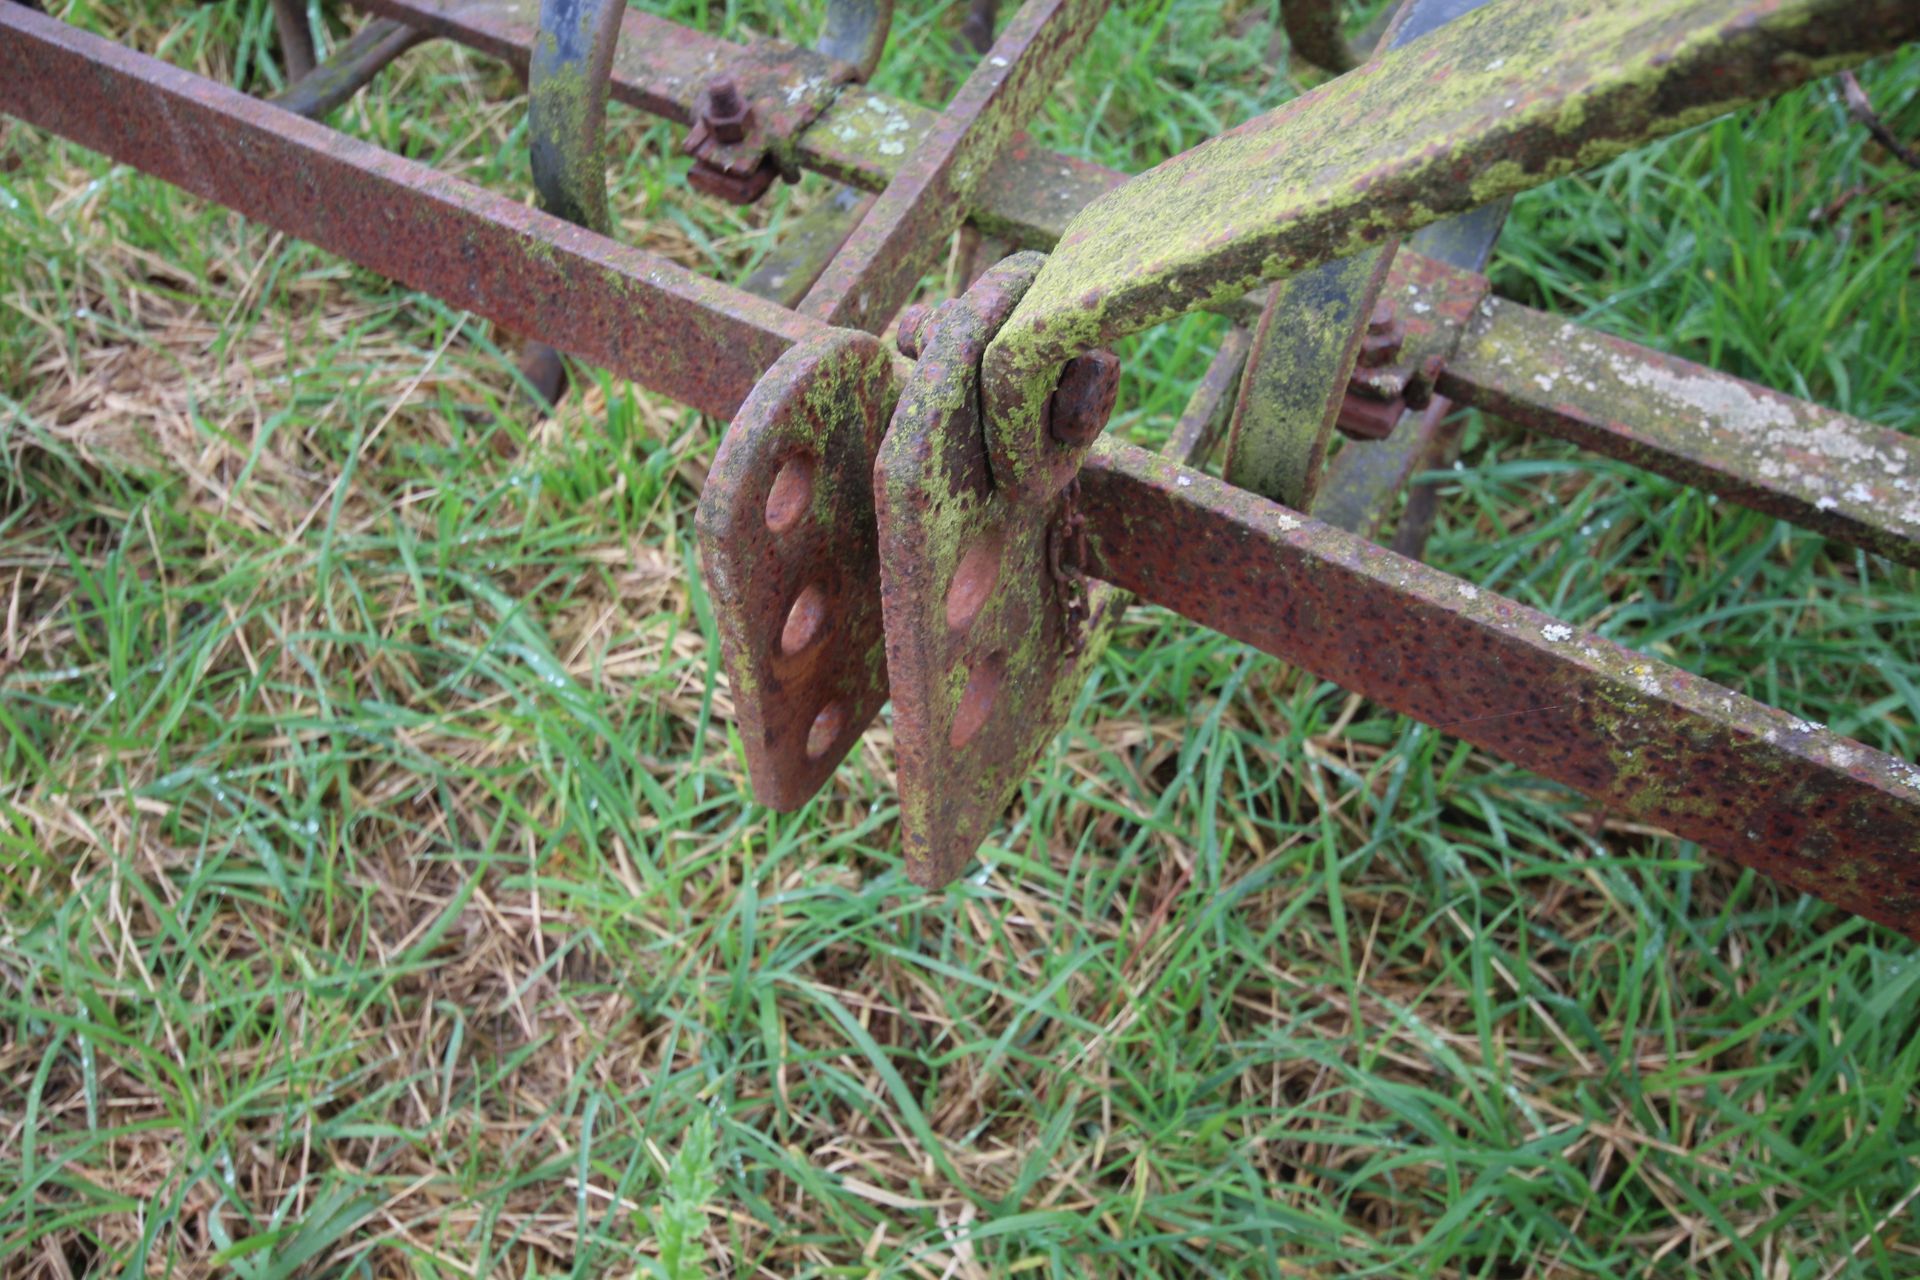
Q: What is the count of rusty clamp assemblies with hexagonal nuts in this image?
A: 2